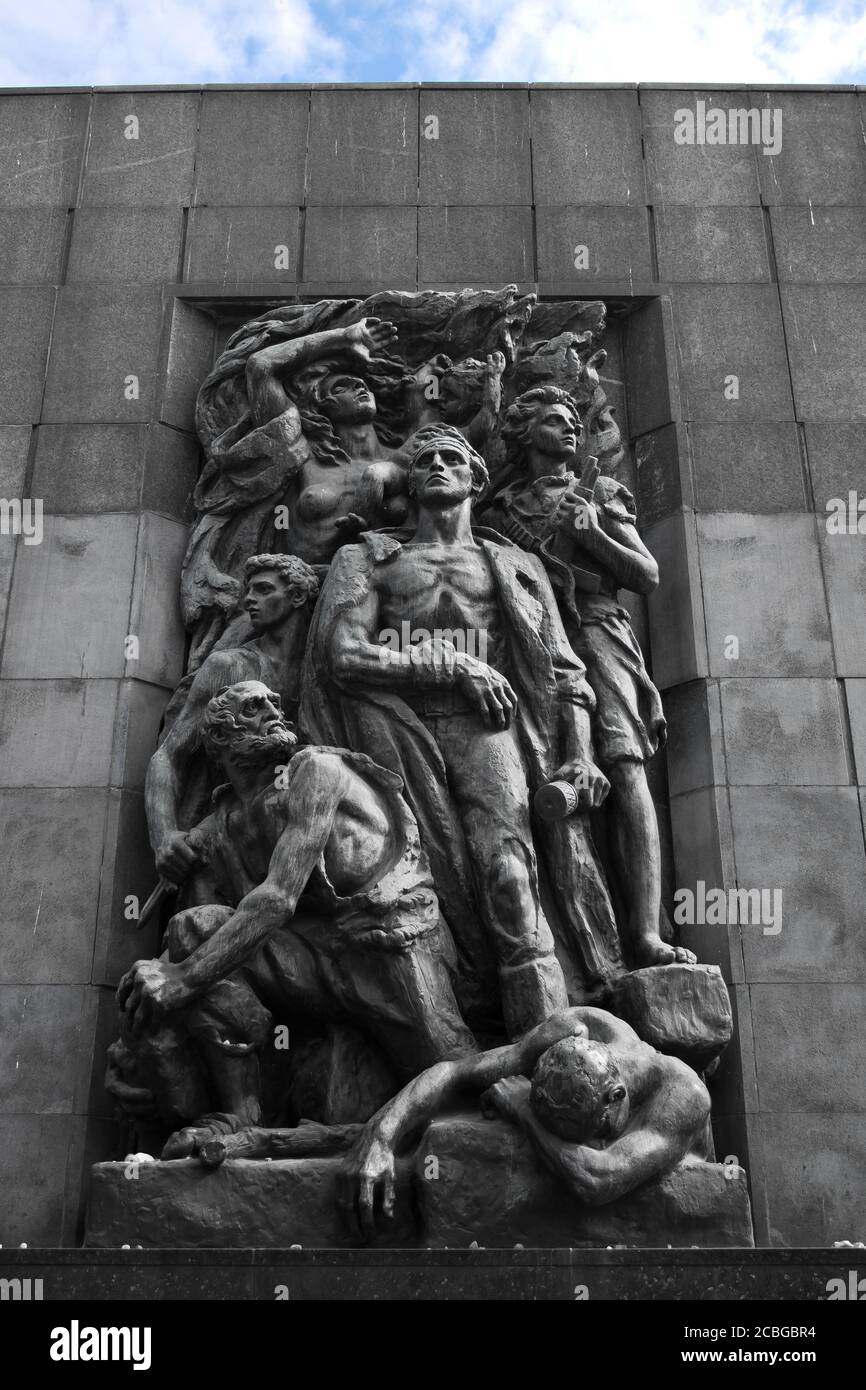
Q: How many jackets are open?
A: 1